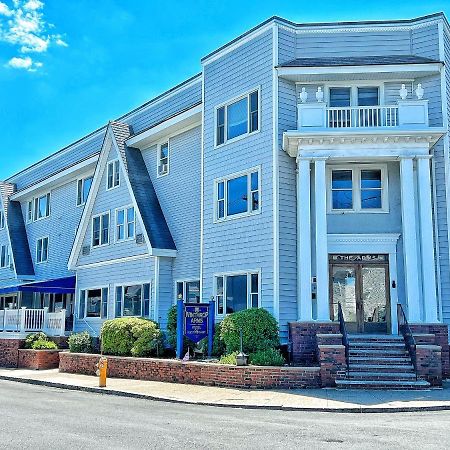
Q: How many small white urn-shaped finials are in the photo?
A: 4